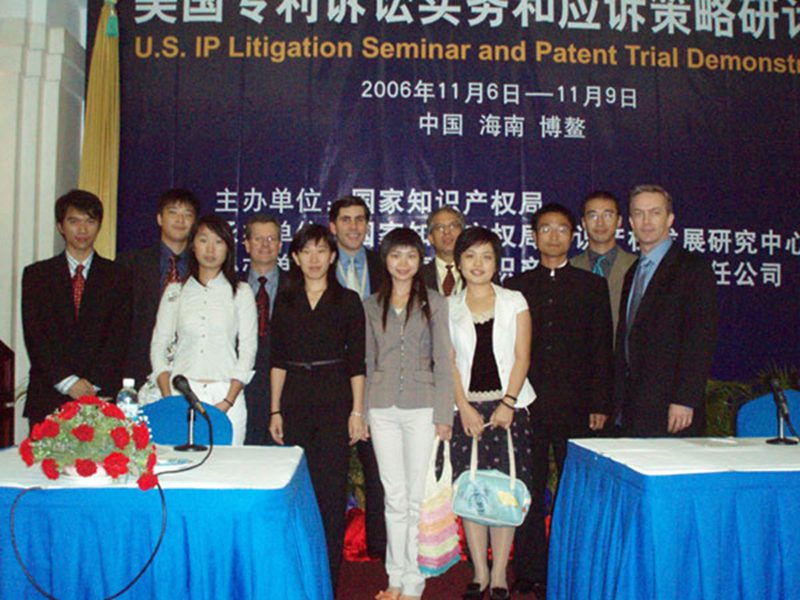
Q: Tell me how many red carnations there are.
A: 14